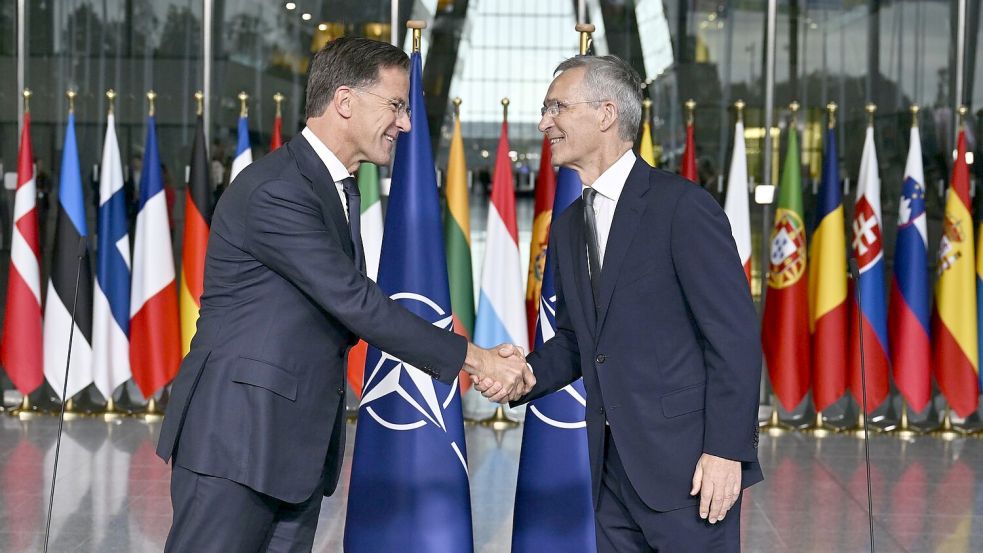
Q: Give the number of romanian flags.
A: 1